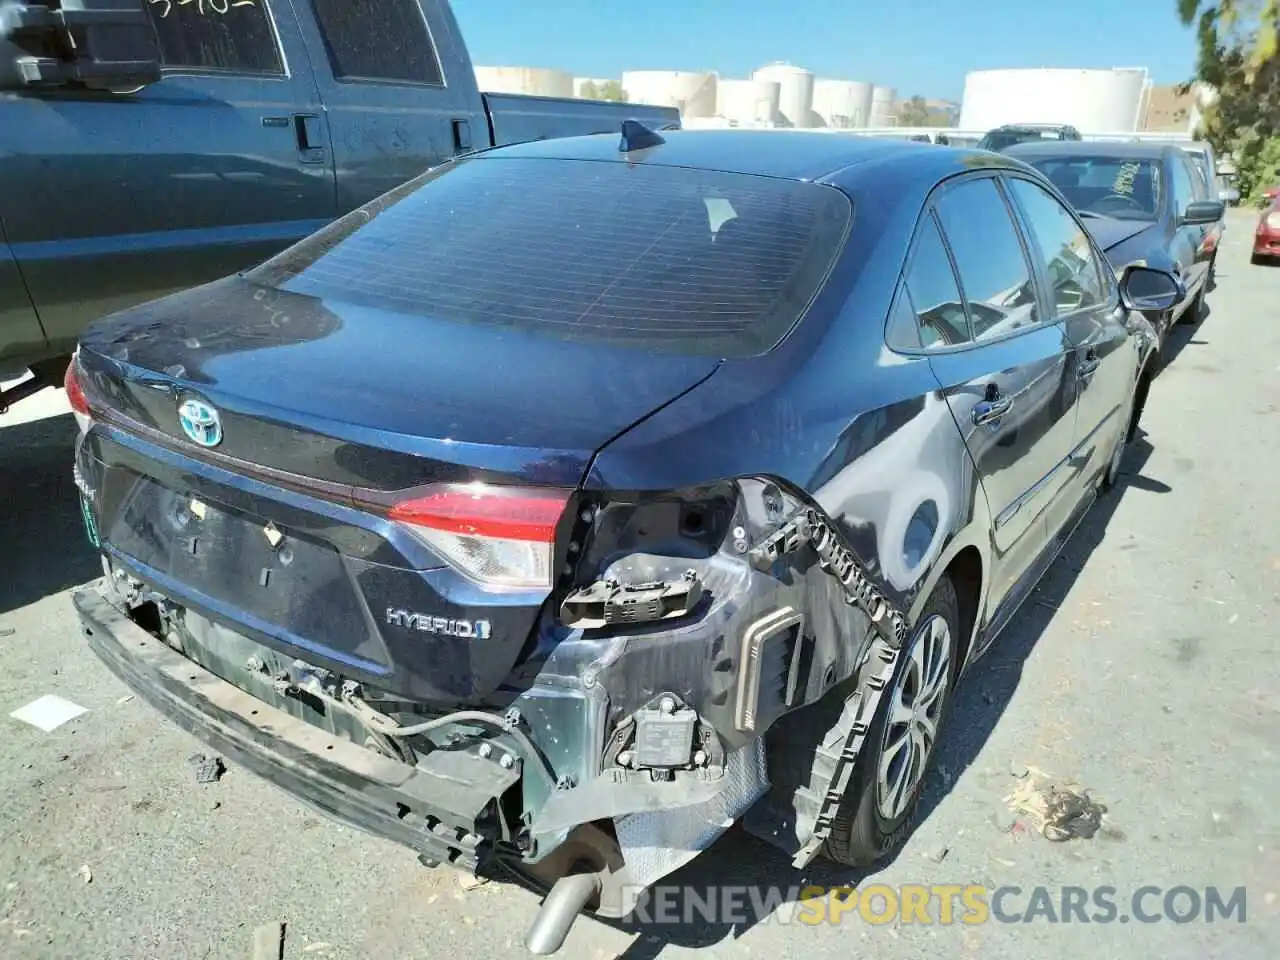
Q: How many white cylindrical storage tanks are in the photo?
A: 8